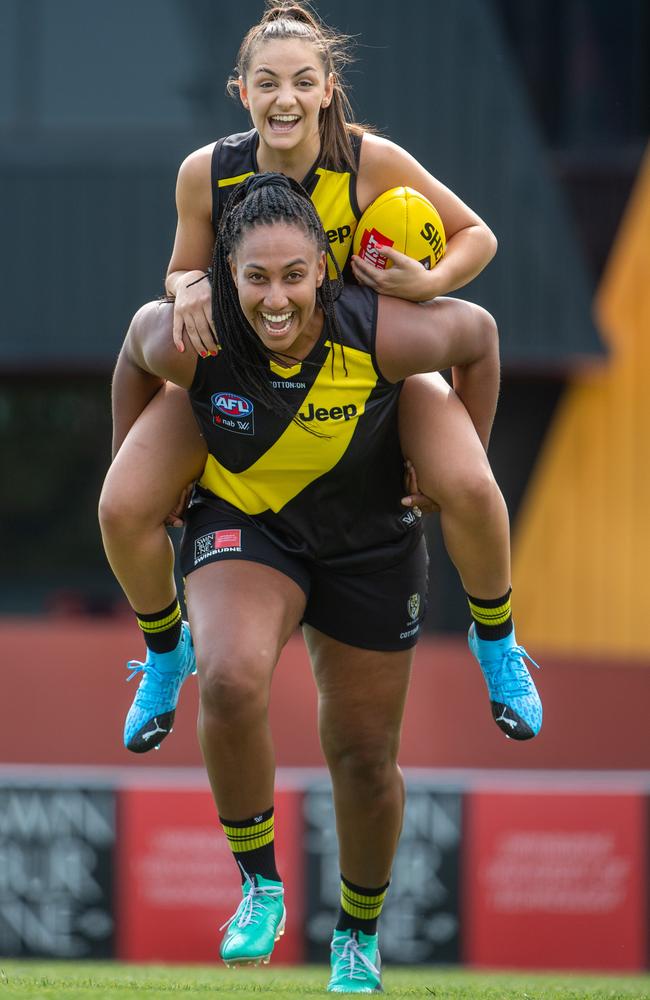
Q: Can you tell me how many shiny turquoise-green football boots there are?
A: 2